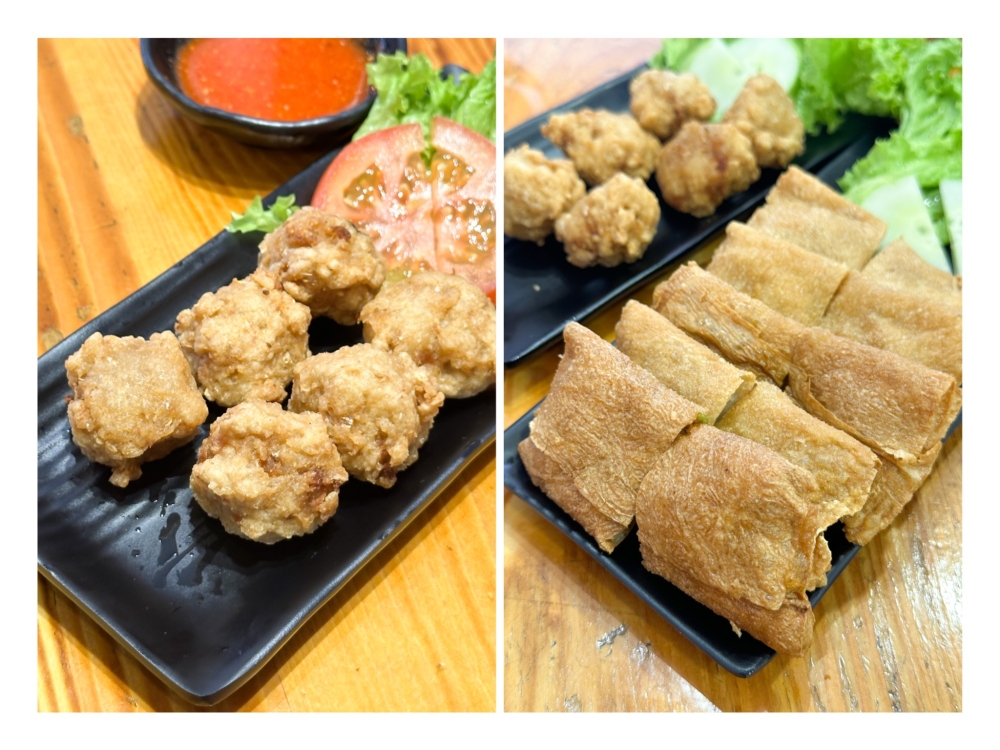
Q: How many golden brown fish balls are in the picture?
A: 12